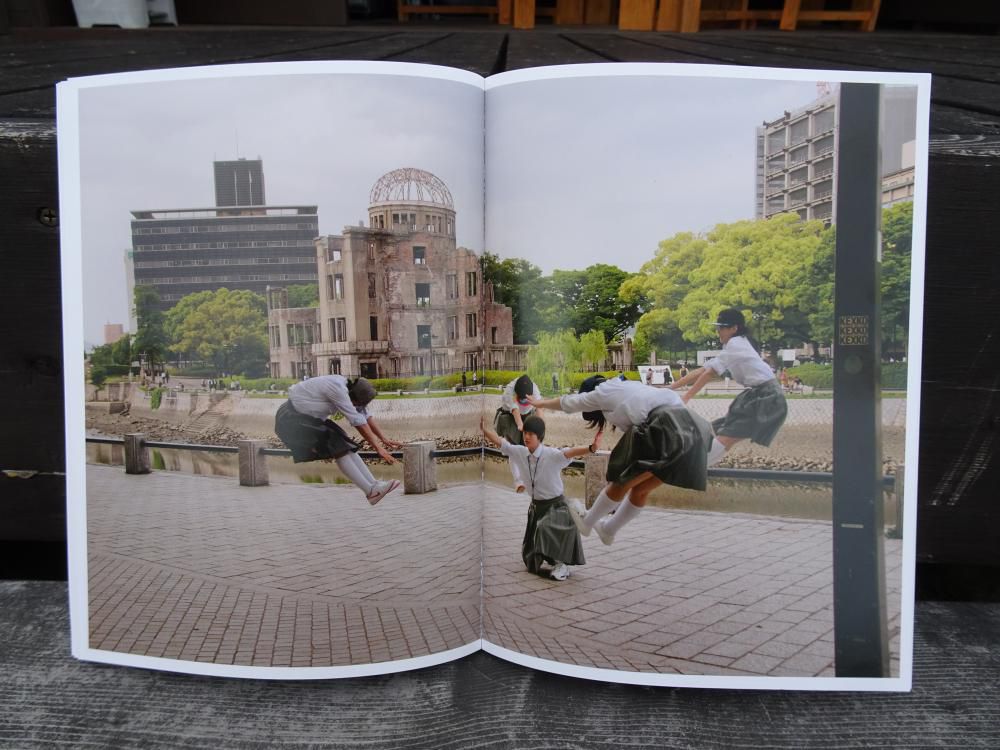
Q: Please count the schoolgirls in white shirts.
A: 5